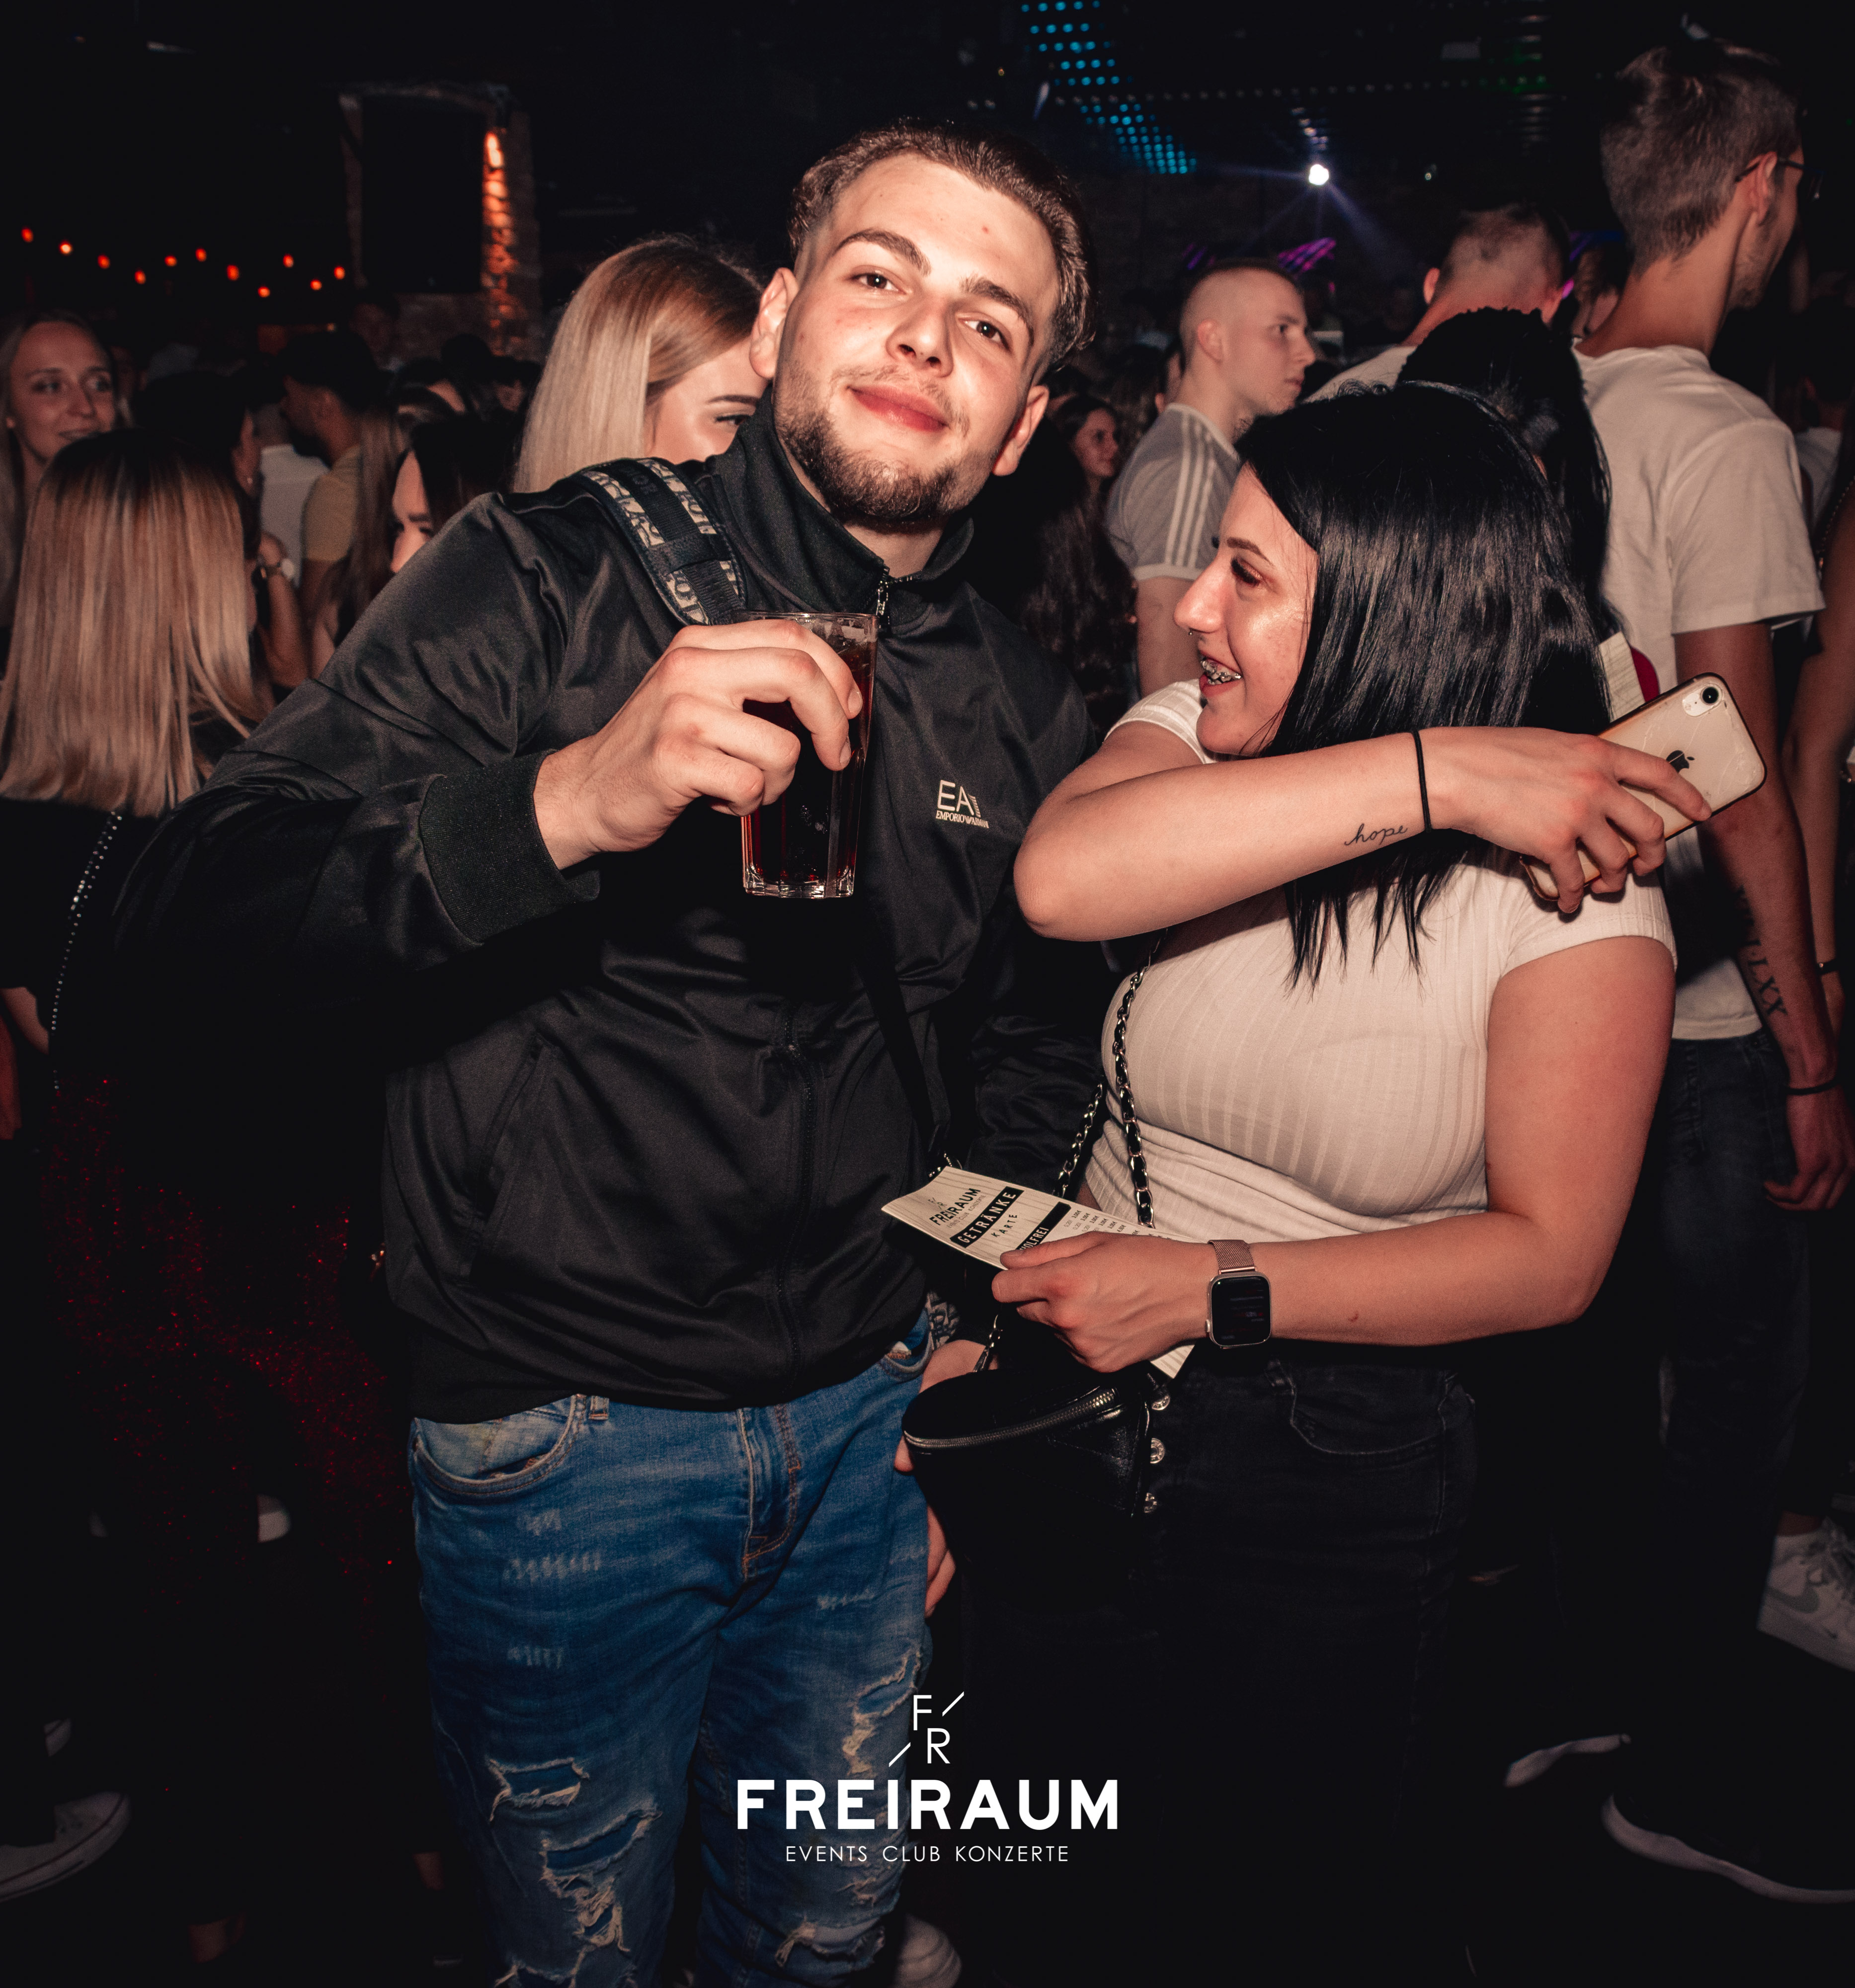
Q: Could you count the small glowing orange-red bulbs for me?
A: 11